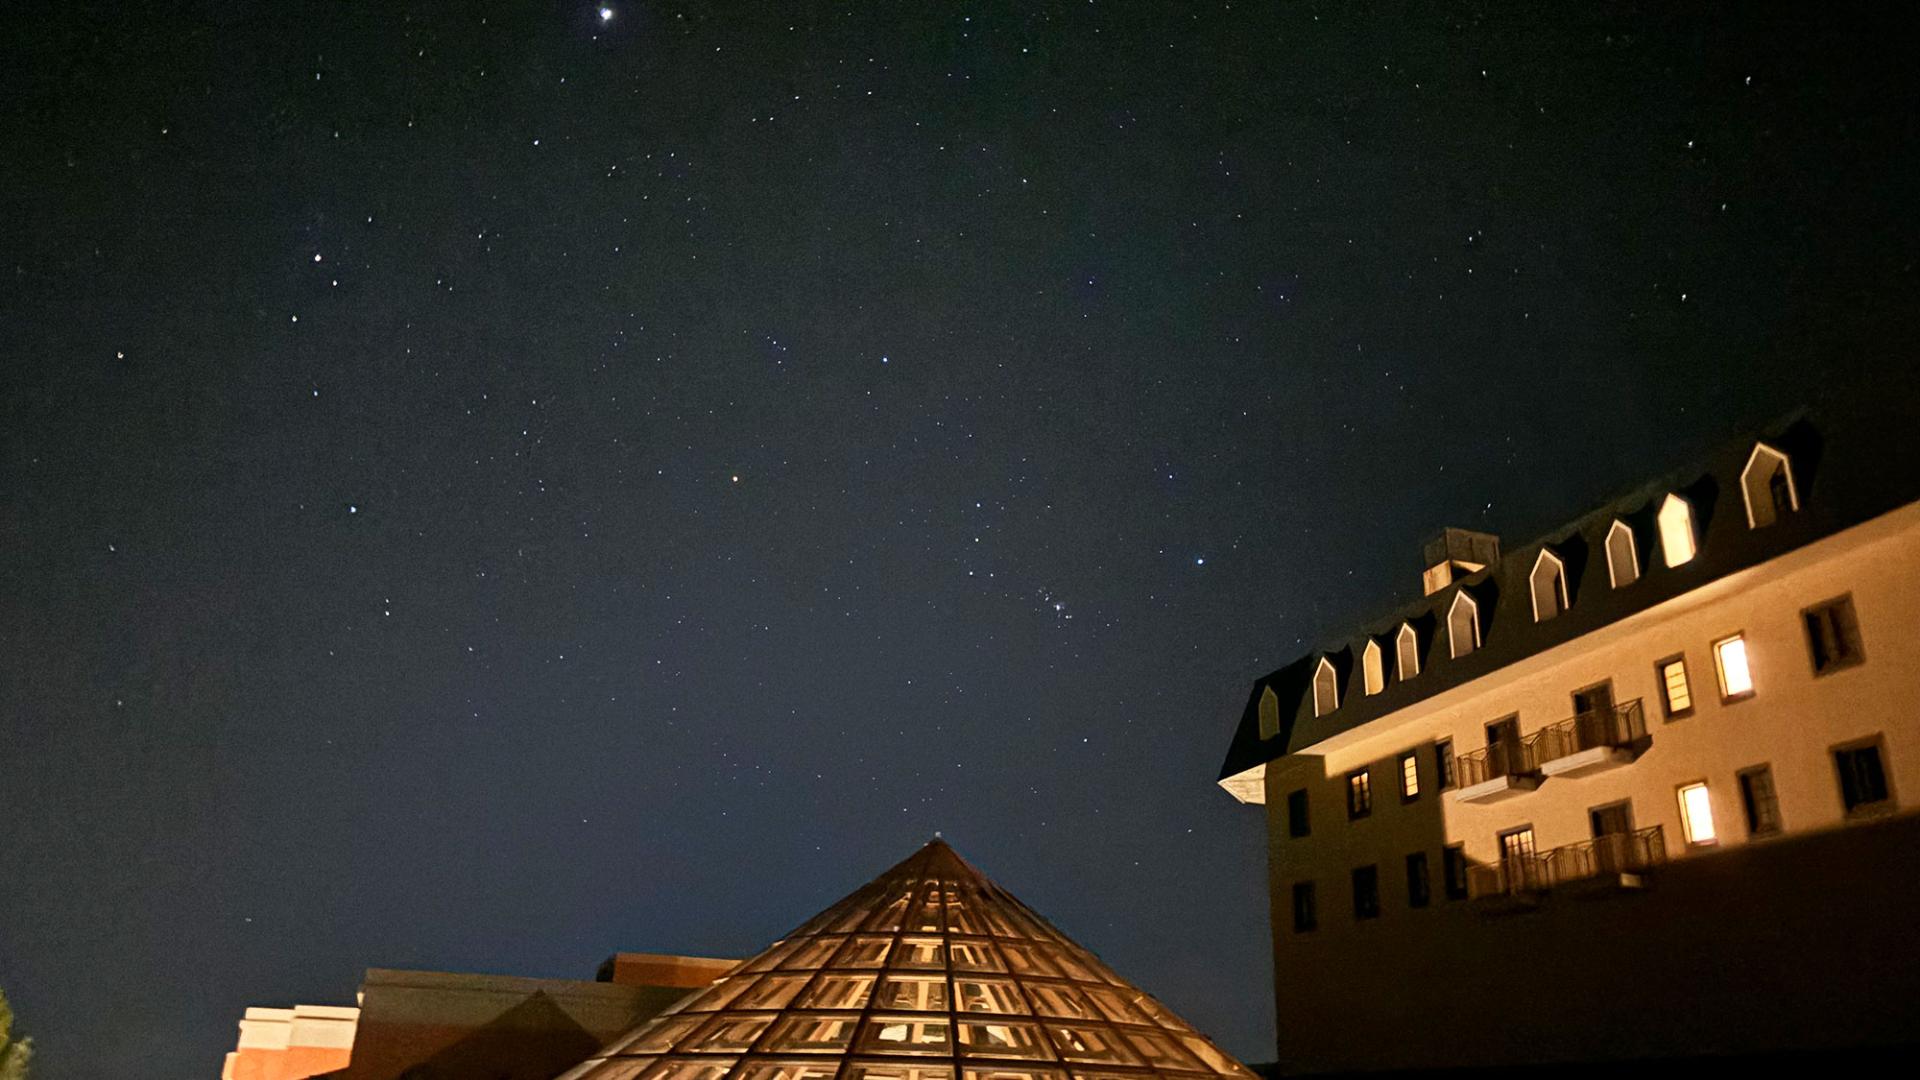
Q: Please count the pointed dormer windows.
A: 9